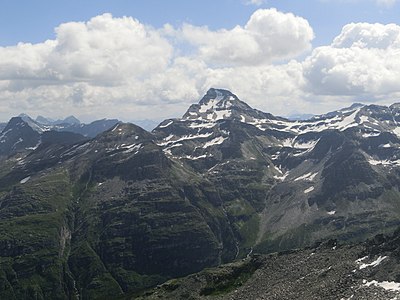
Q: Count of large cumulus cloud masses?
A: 3